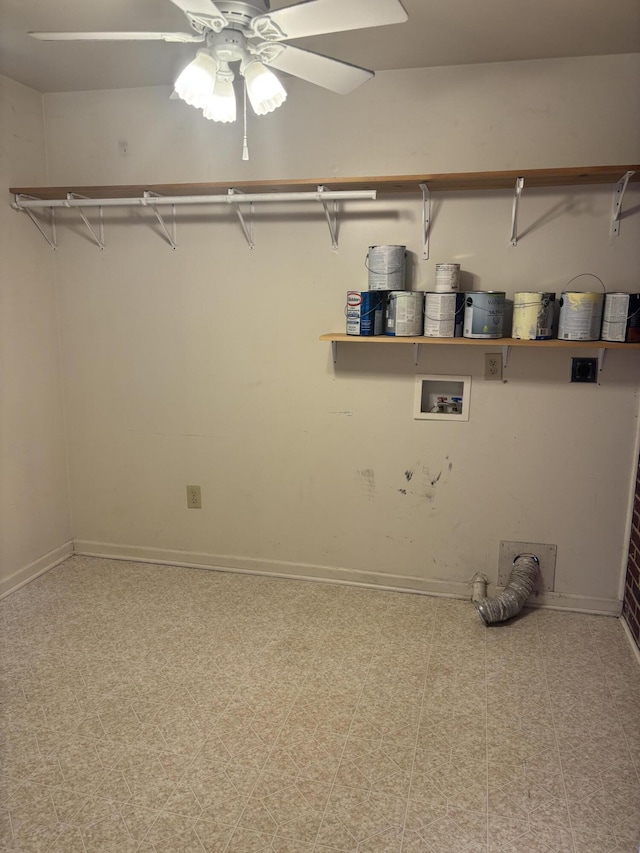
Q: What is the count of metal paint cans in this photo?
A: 9